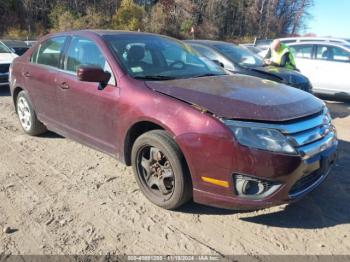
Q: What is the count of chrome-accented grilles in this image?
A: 1